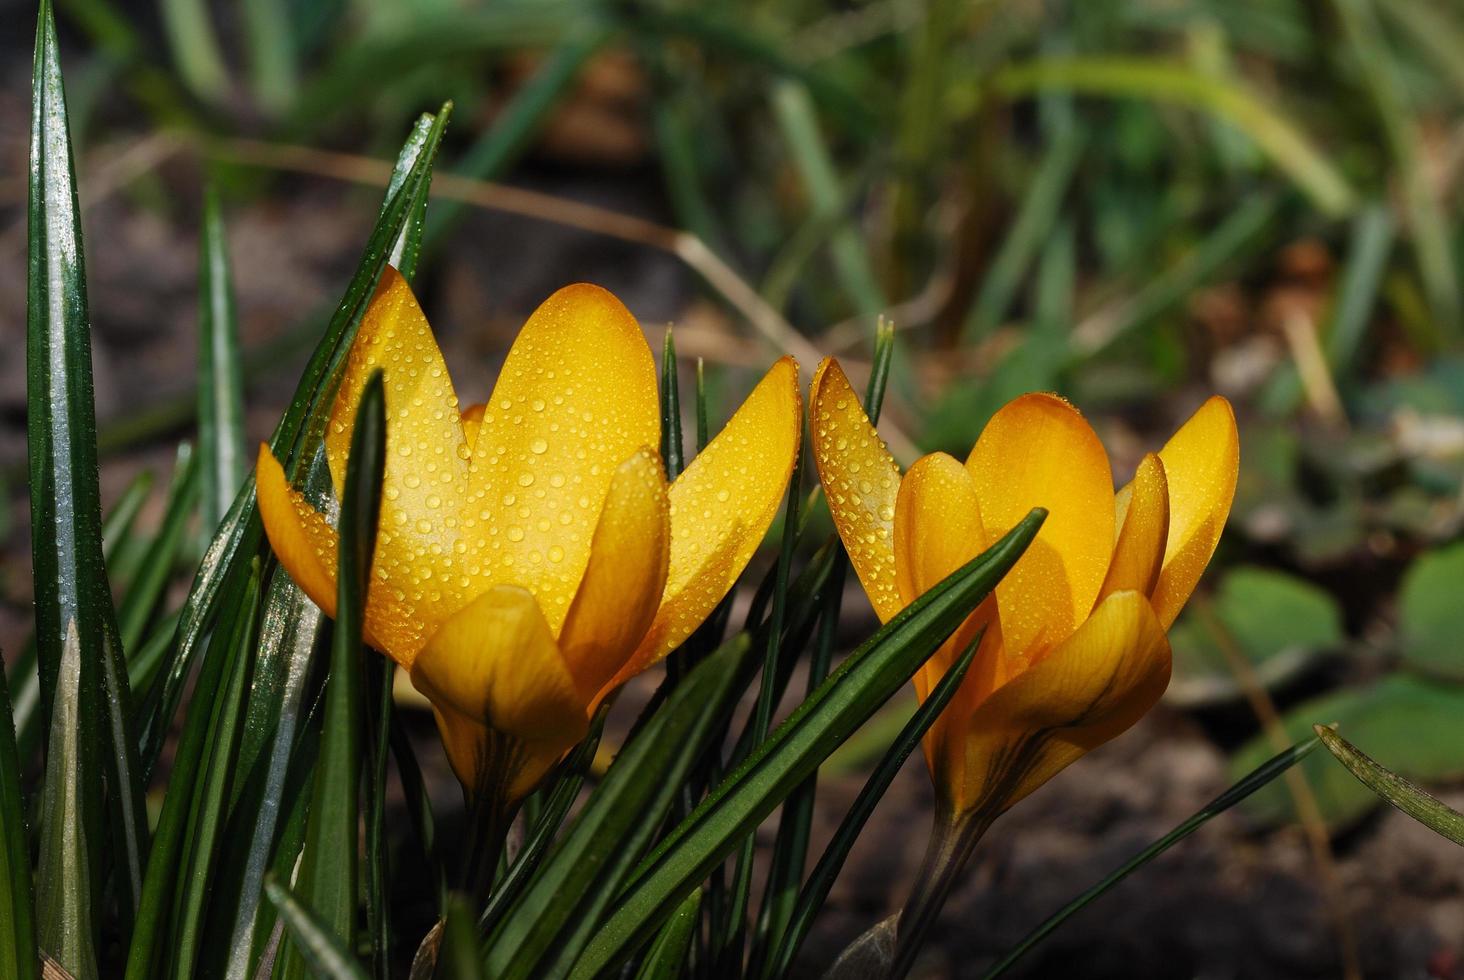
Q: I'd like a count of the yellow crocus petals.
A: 12